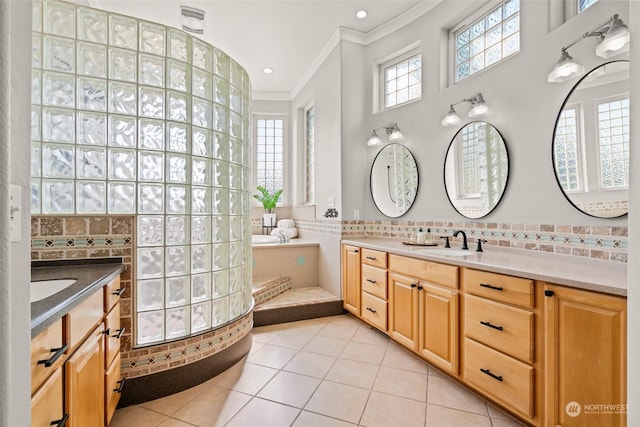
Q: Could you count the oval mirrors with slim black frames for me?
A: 3